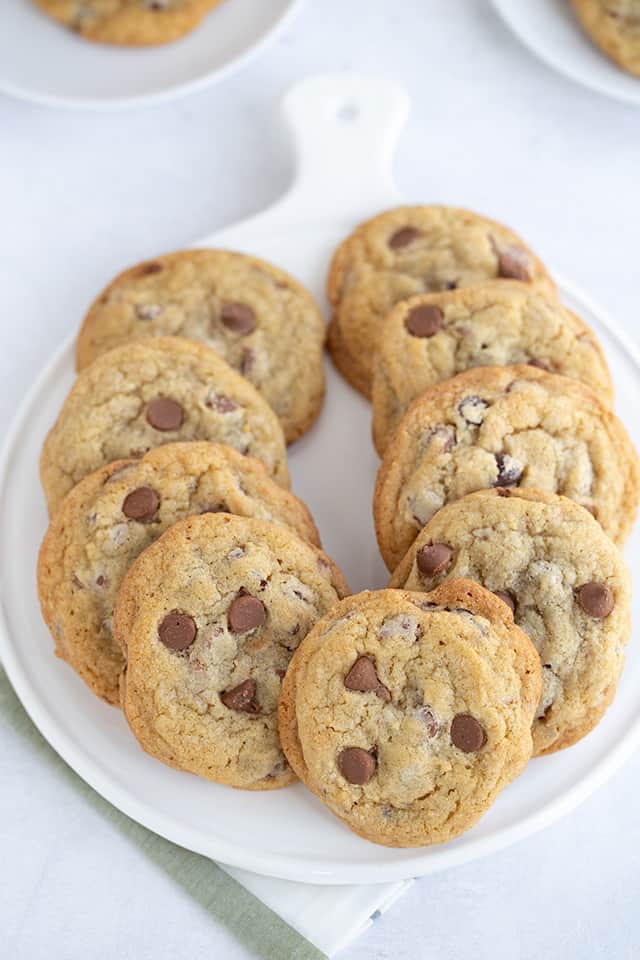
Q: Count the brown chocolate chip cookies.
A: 11